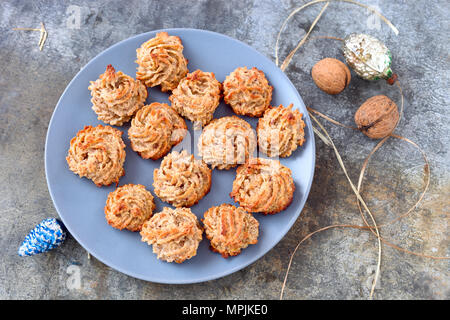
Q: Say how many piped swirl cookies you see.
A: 13